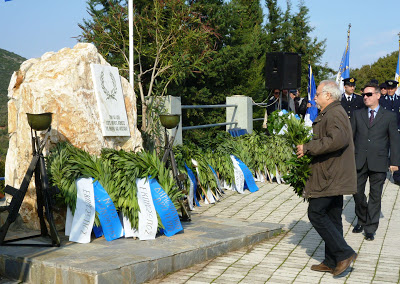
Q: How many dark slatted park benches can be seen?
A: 0